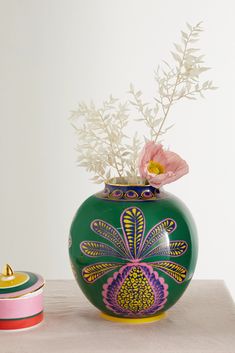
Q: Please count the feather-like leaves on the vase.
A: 7